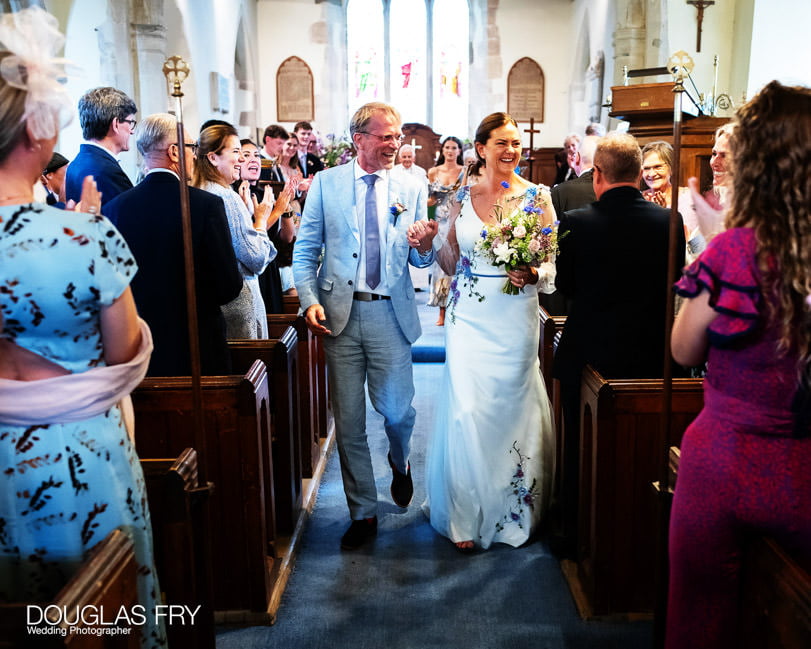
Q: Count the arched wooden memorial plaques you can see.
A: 2